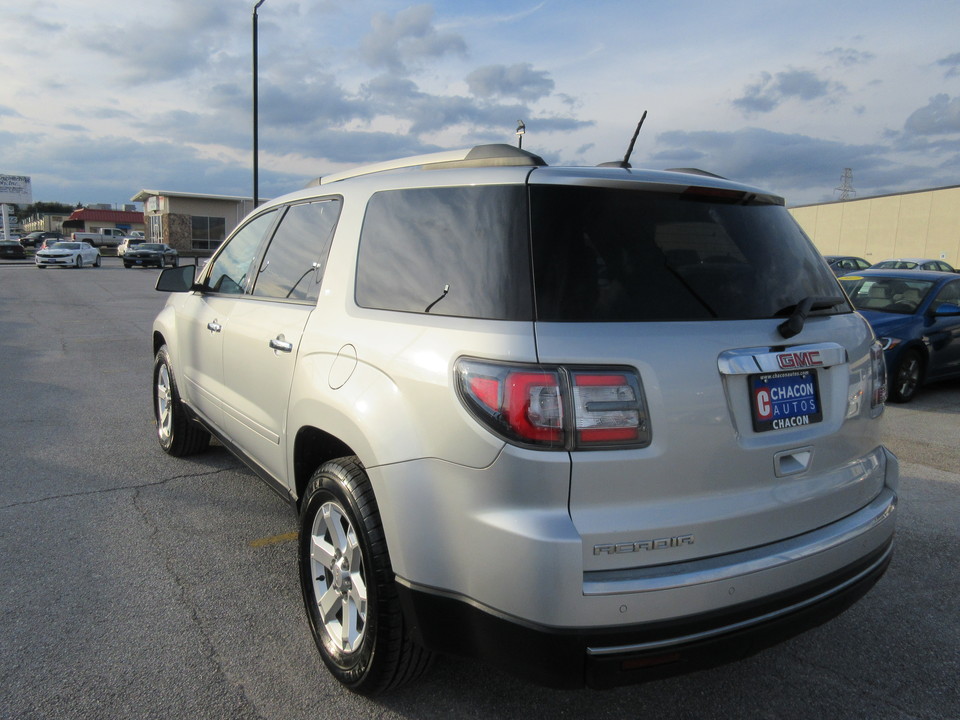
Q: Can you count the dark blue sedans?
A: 1